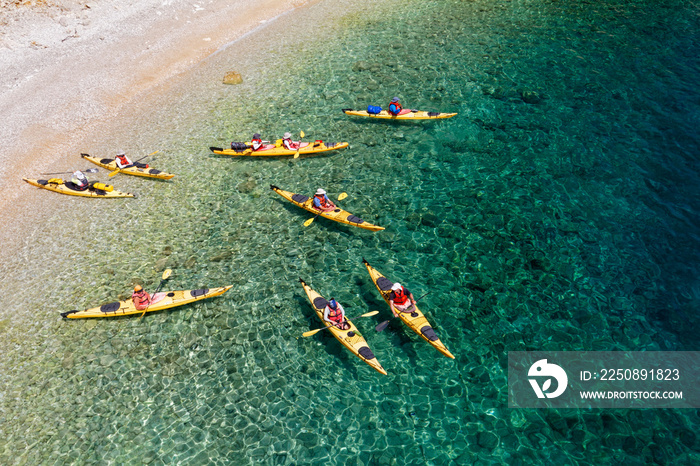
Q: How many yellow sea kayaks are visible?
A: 8